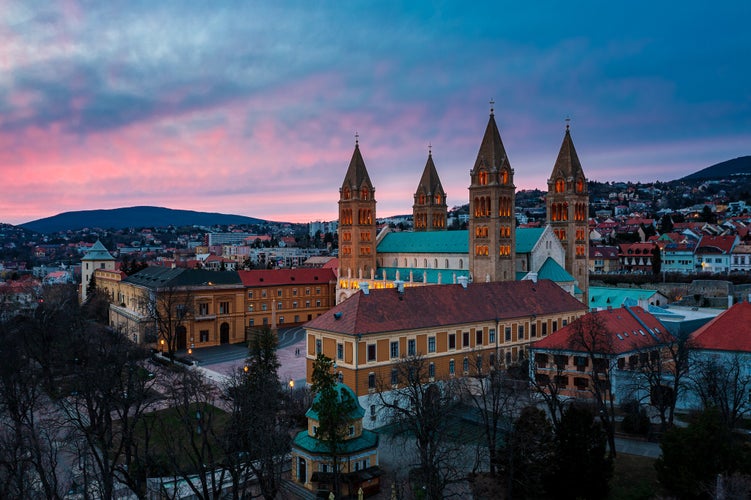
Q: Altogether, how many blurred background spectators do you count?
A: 0